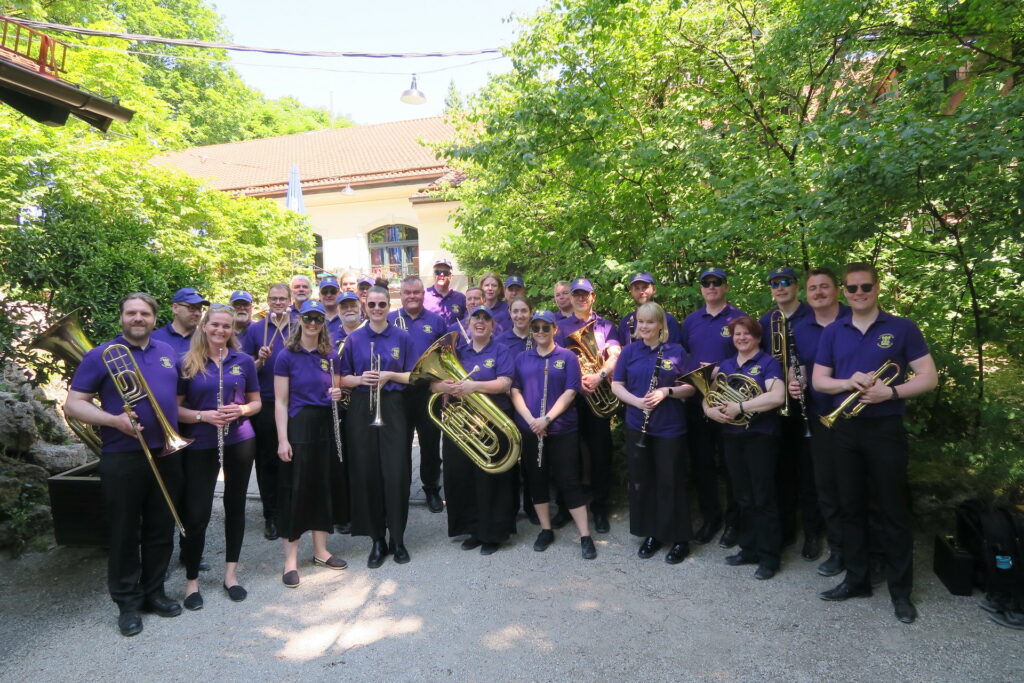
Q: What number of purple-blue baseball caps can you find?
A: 14